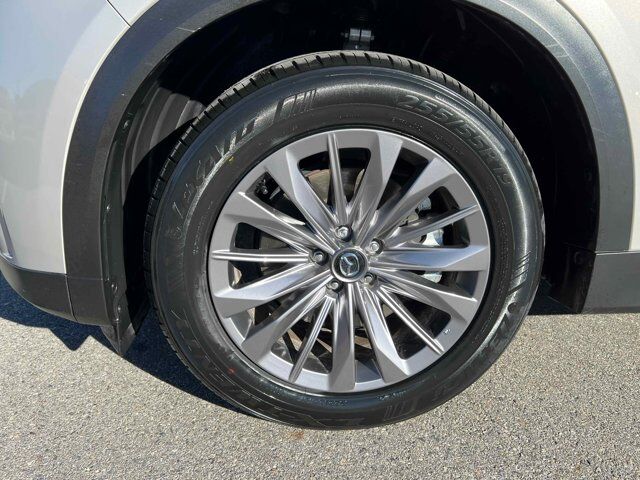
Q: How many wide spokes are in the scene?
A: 10